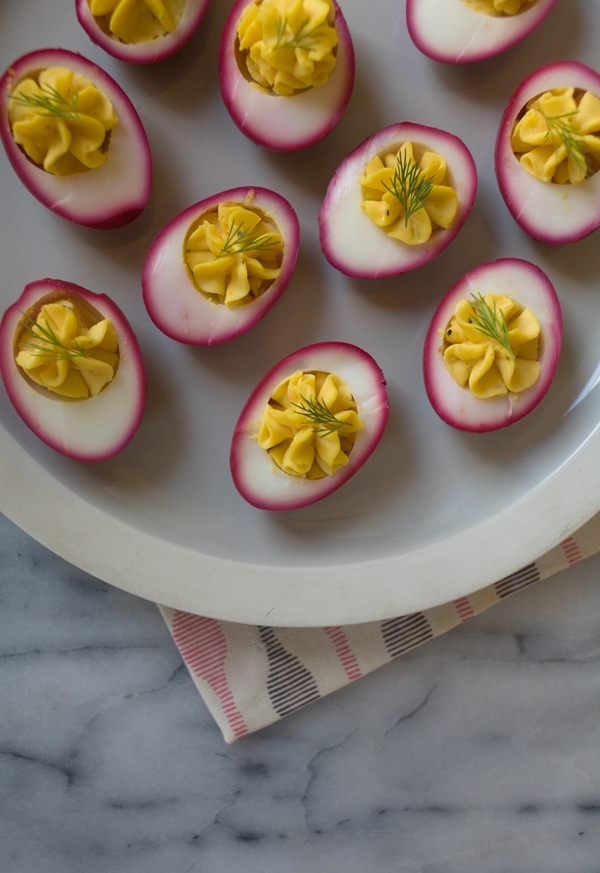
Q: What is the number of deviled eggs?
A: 10